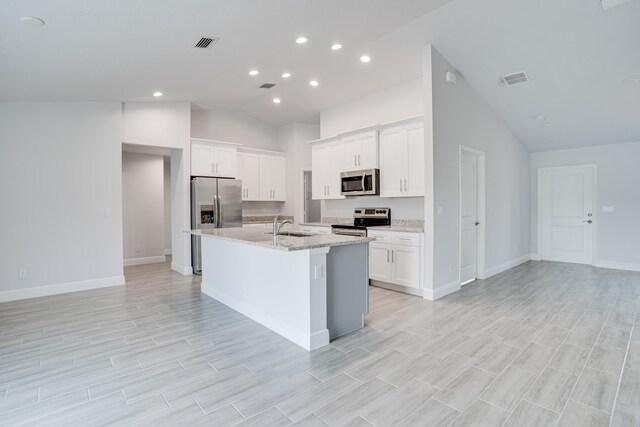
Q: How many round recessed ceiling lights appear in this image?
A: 8